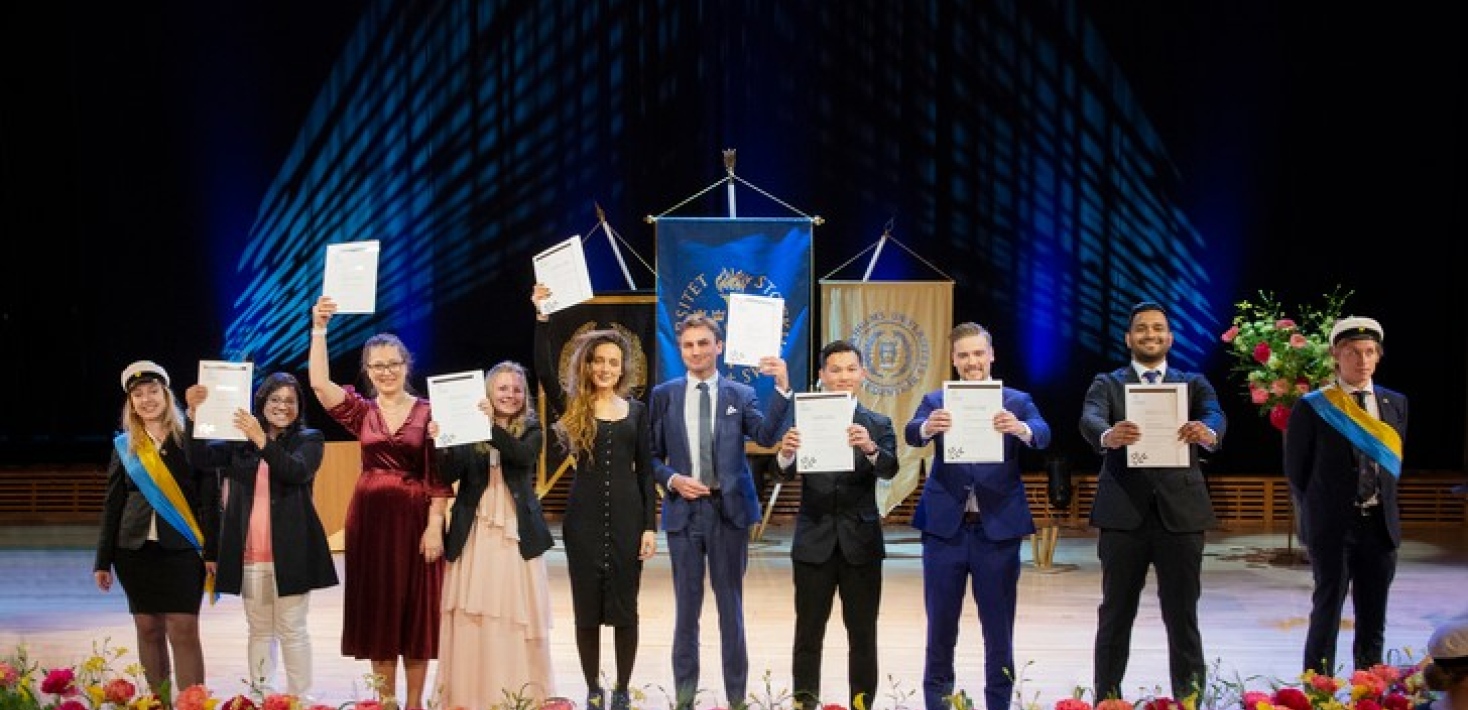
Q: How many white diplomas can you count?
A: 8